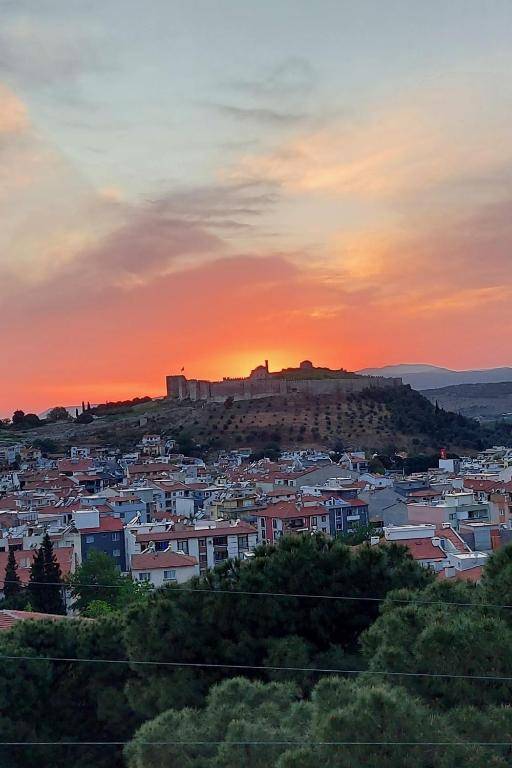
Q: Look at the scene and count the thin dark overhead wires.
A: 3